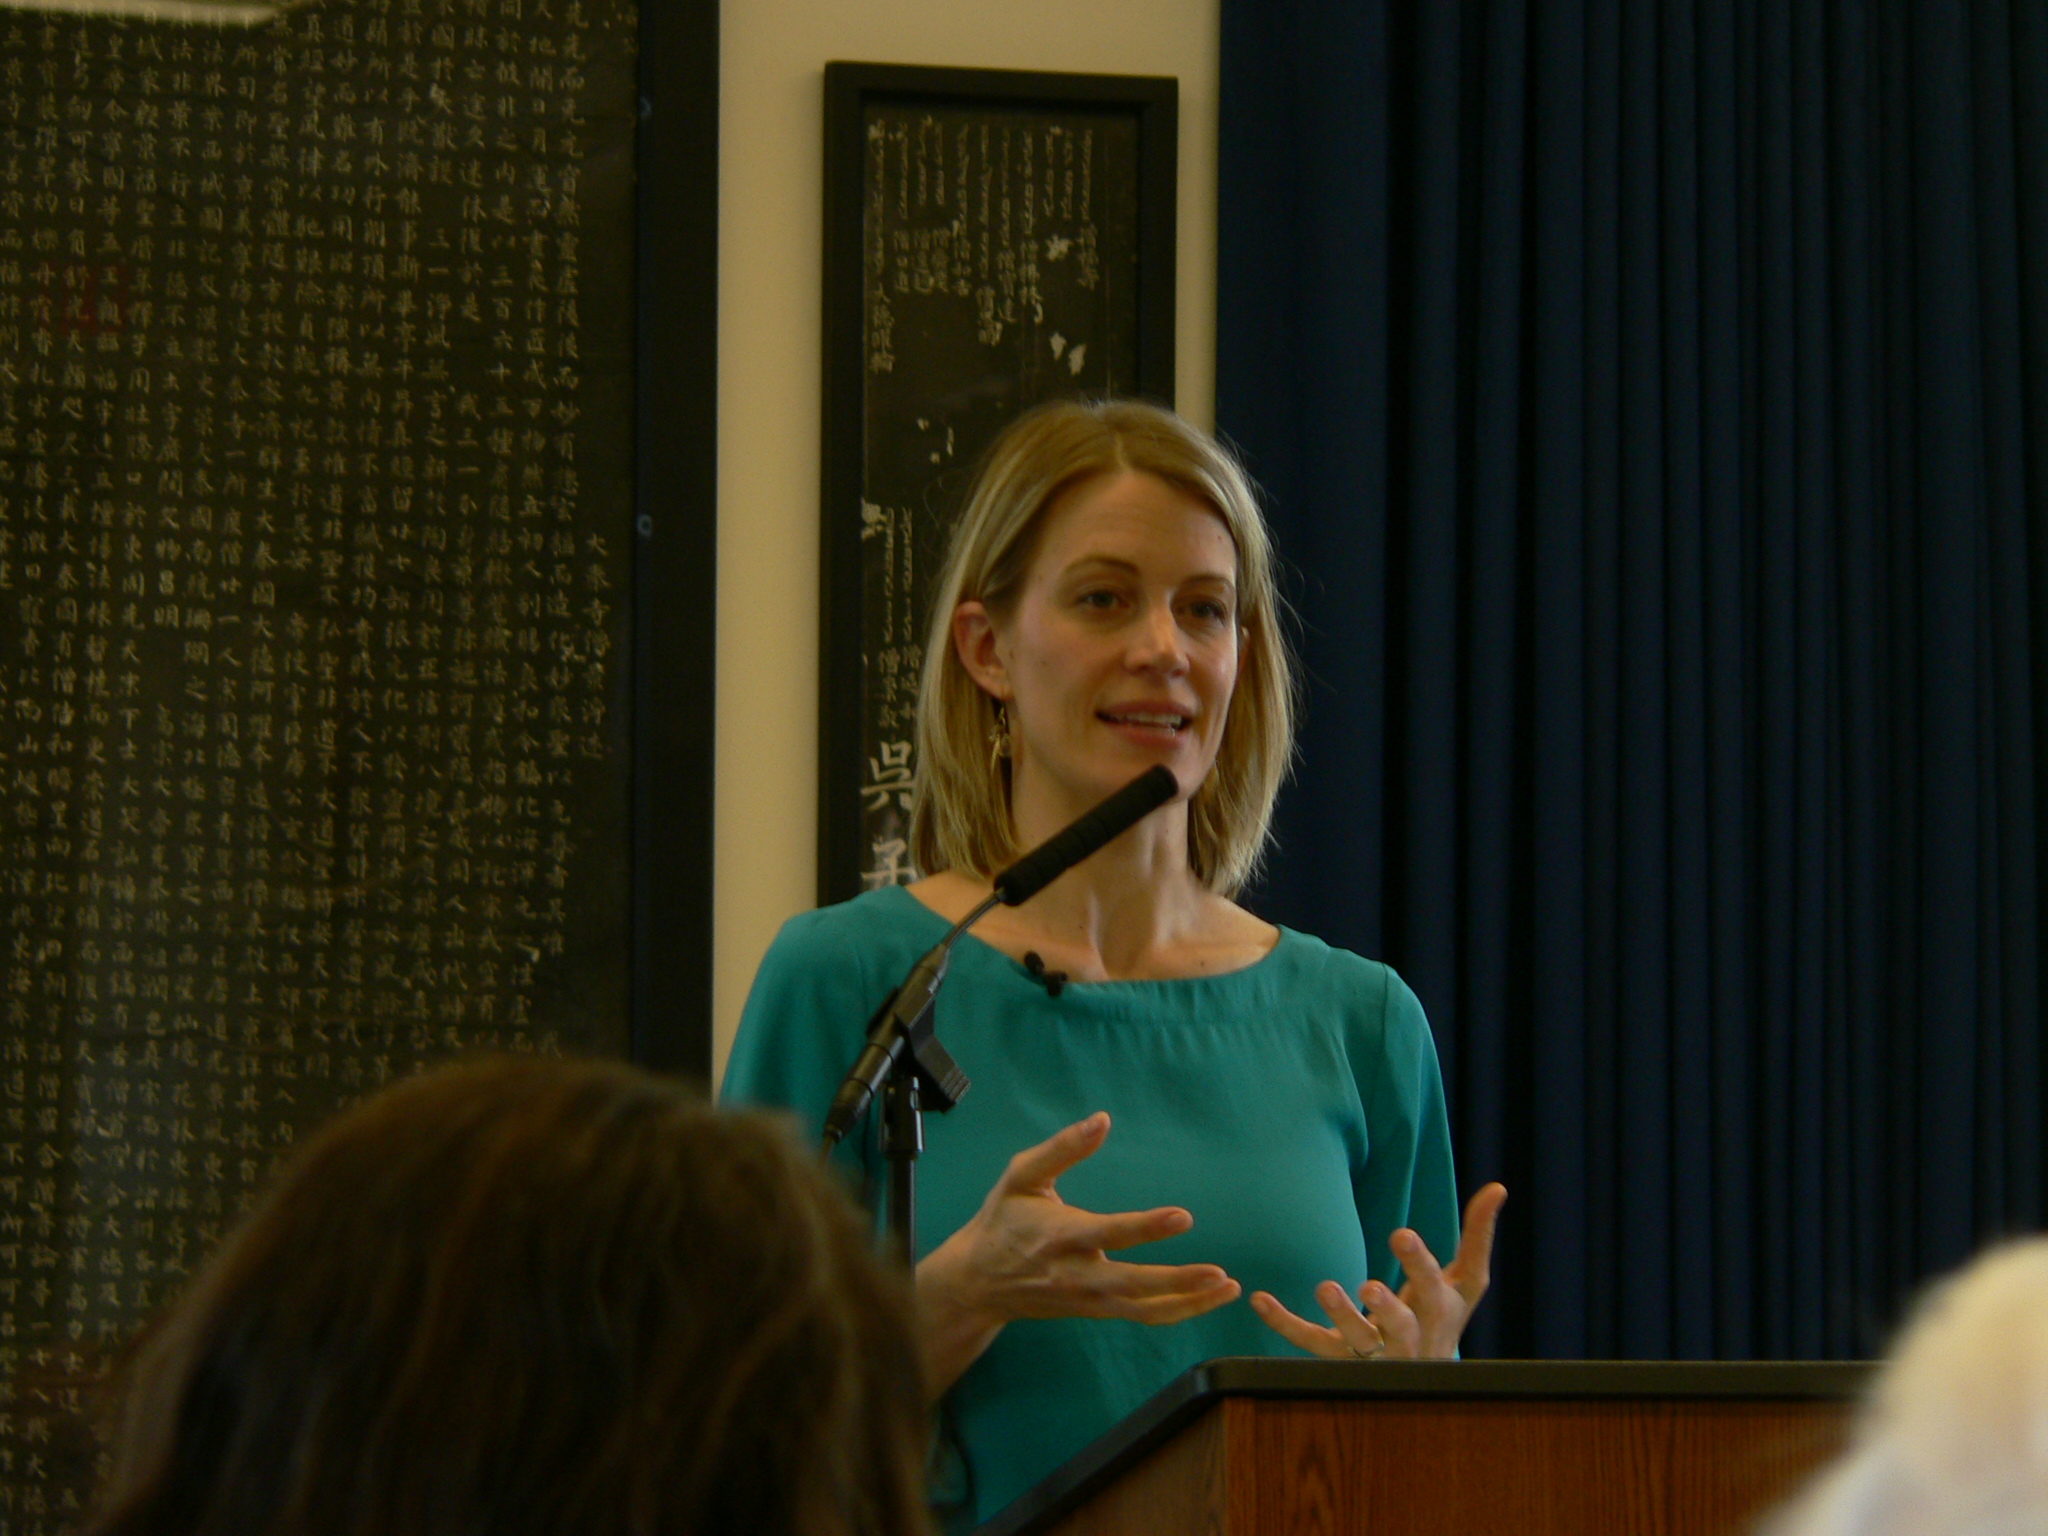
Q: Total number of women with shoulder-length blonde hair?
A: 1